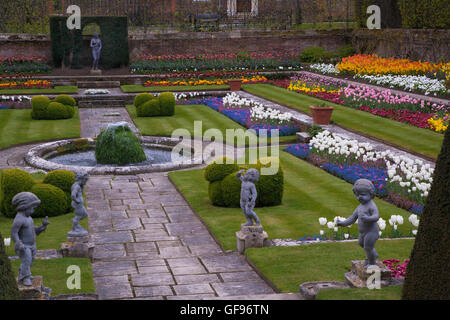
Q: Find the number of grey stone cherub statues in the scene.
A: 4